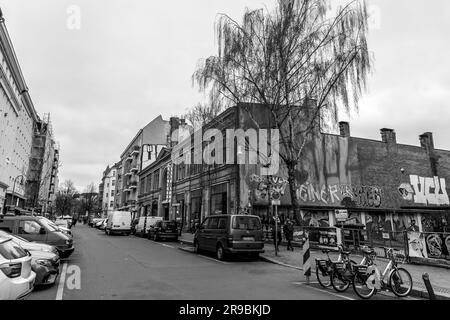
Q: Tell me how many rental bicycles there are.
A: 3